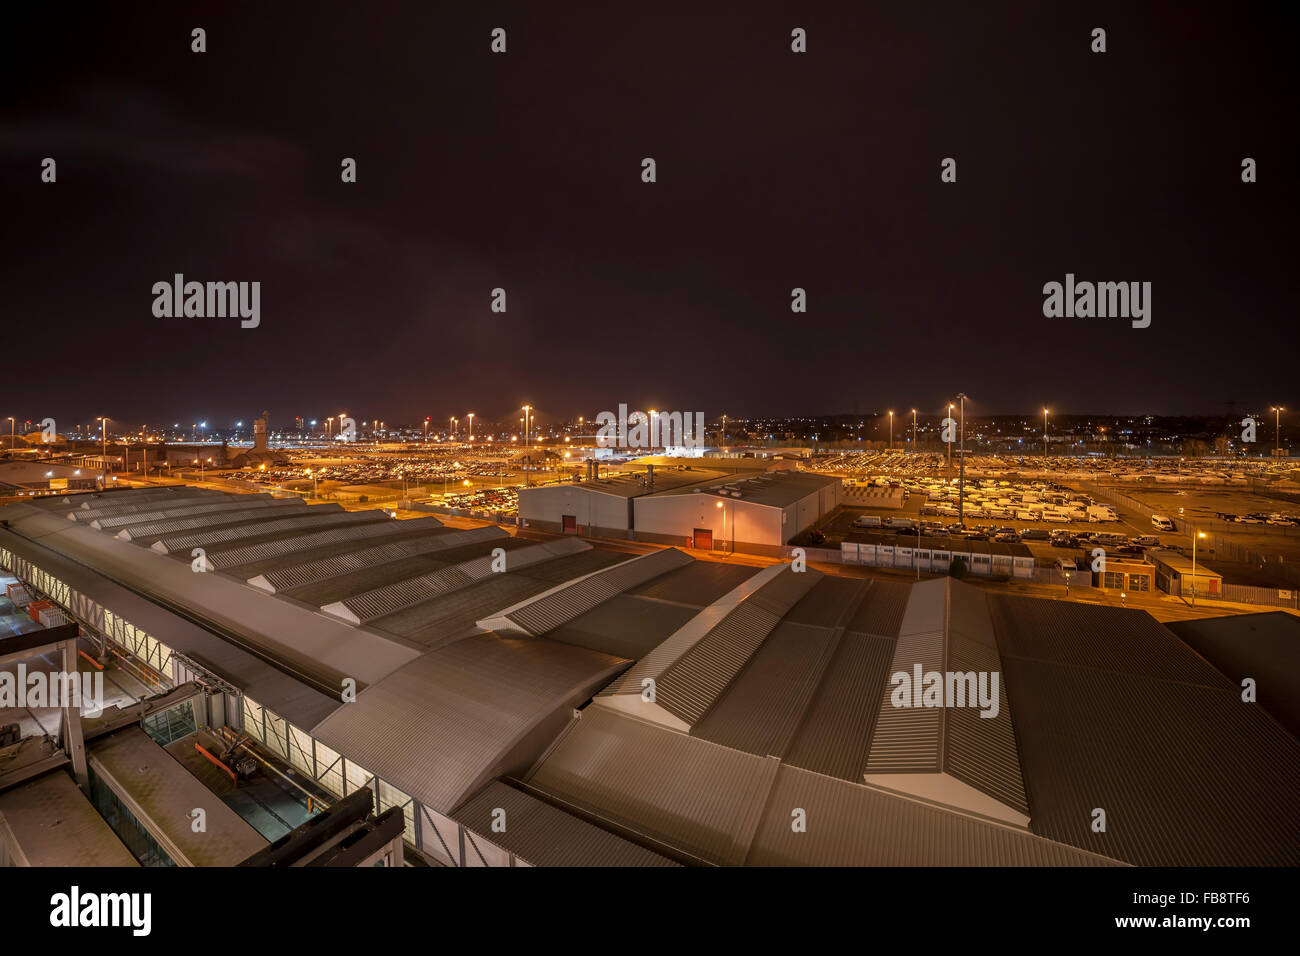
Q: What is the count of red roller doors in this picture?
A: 2